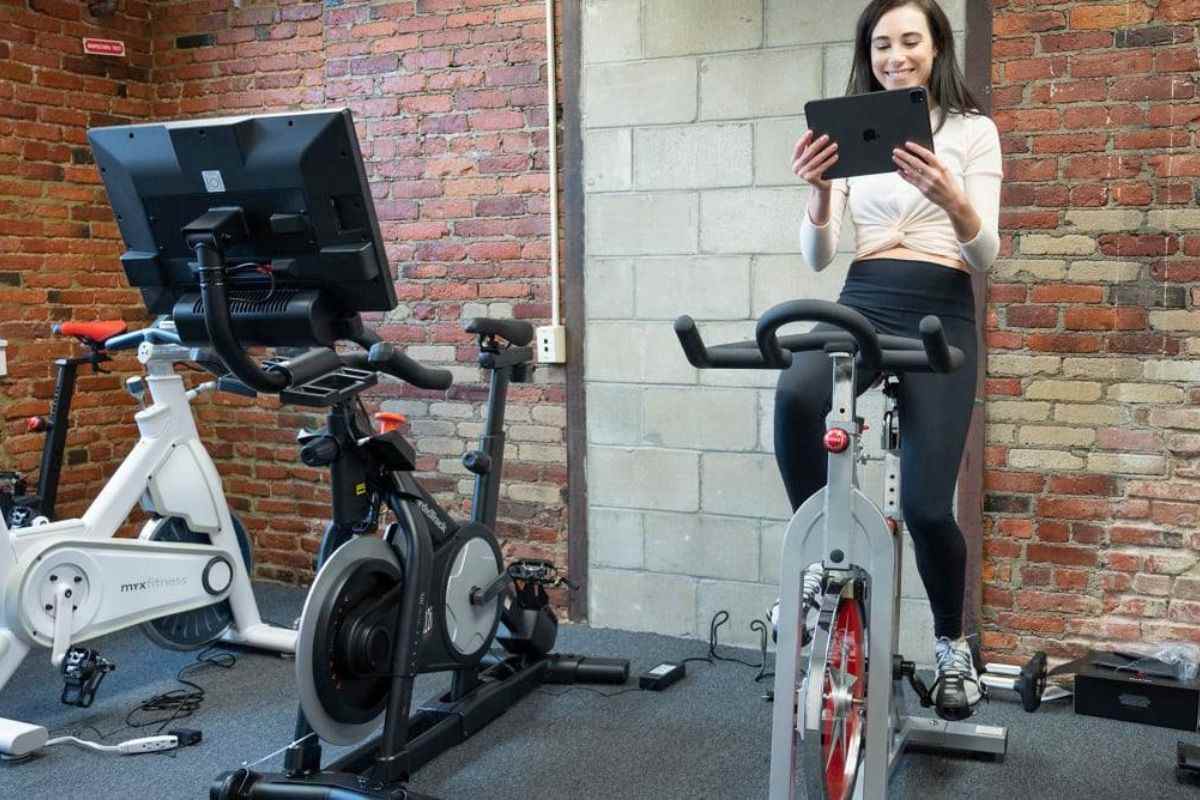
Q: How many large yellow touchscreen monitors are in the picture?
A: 0